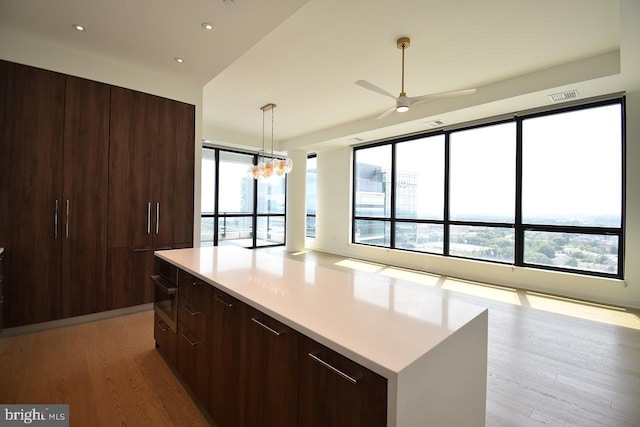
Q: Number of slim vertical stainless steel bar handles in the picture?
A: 4